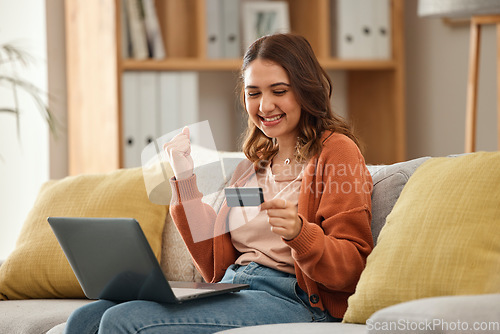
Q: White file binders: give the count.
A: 9